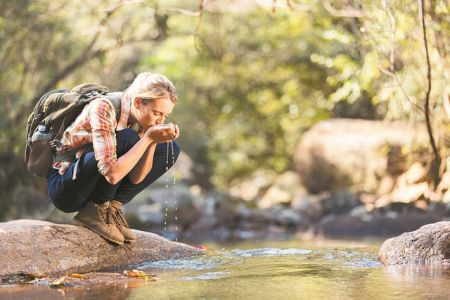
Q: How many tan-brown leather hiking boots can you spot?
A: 2